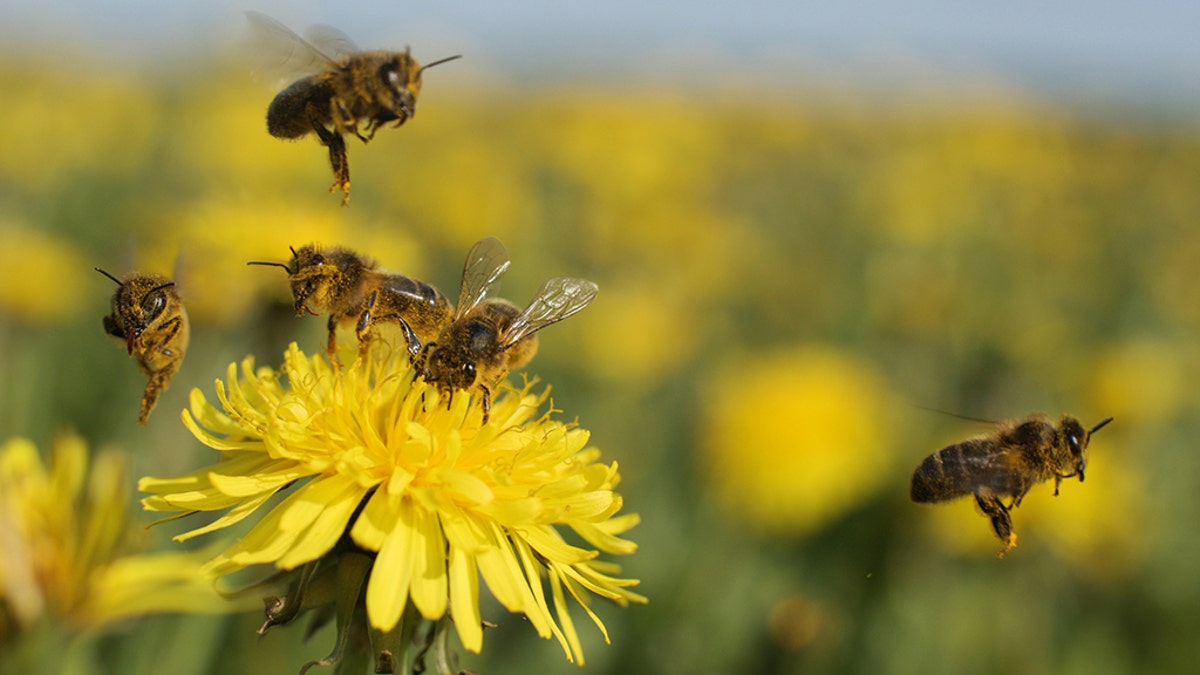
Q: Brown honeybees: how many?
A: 5